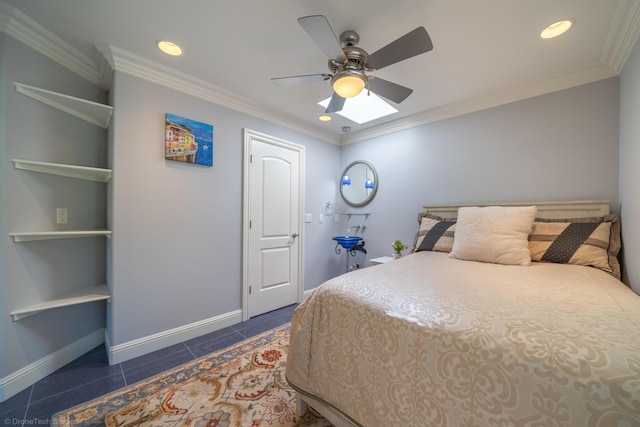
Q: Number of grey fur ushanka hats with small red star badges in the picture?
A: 0